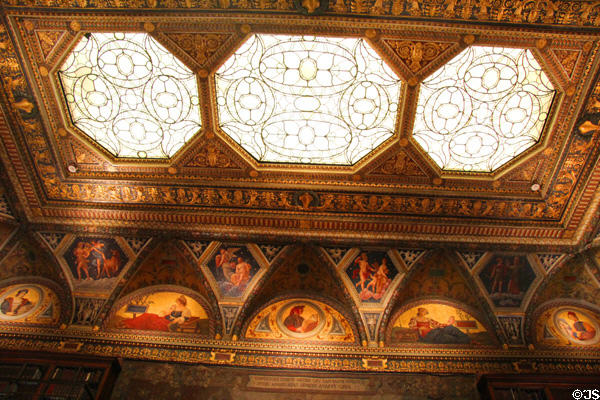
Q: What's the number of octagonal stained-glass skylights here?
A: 3